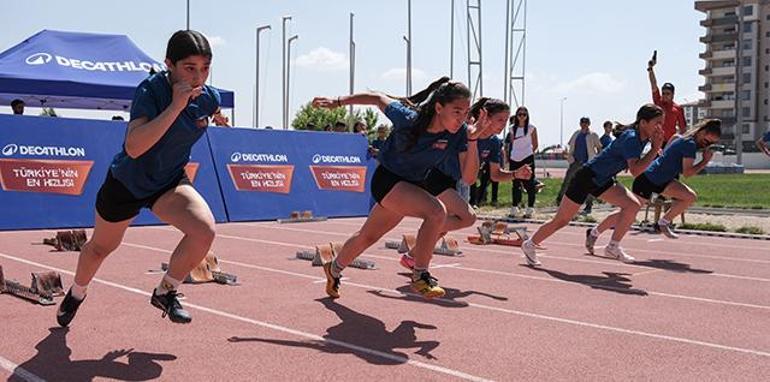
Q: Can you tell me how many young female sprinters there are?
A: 5